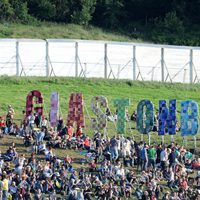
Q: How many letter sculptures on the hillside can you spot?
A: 8